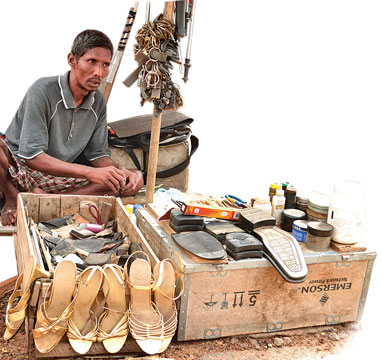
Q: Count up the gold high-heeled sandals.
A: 6